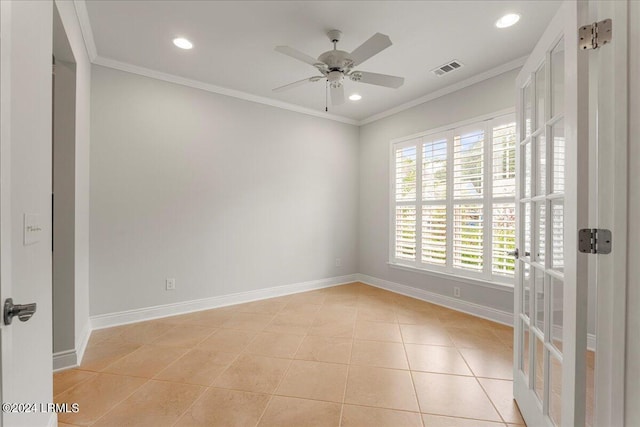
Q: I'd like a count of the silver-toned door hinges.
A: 2